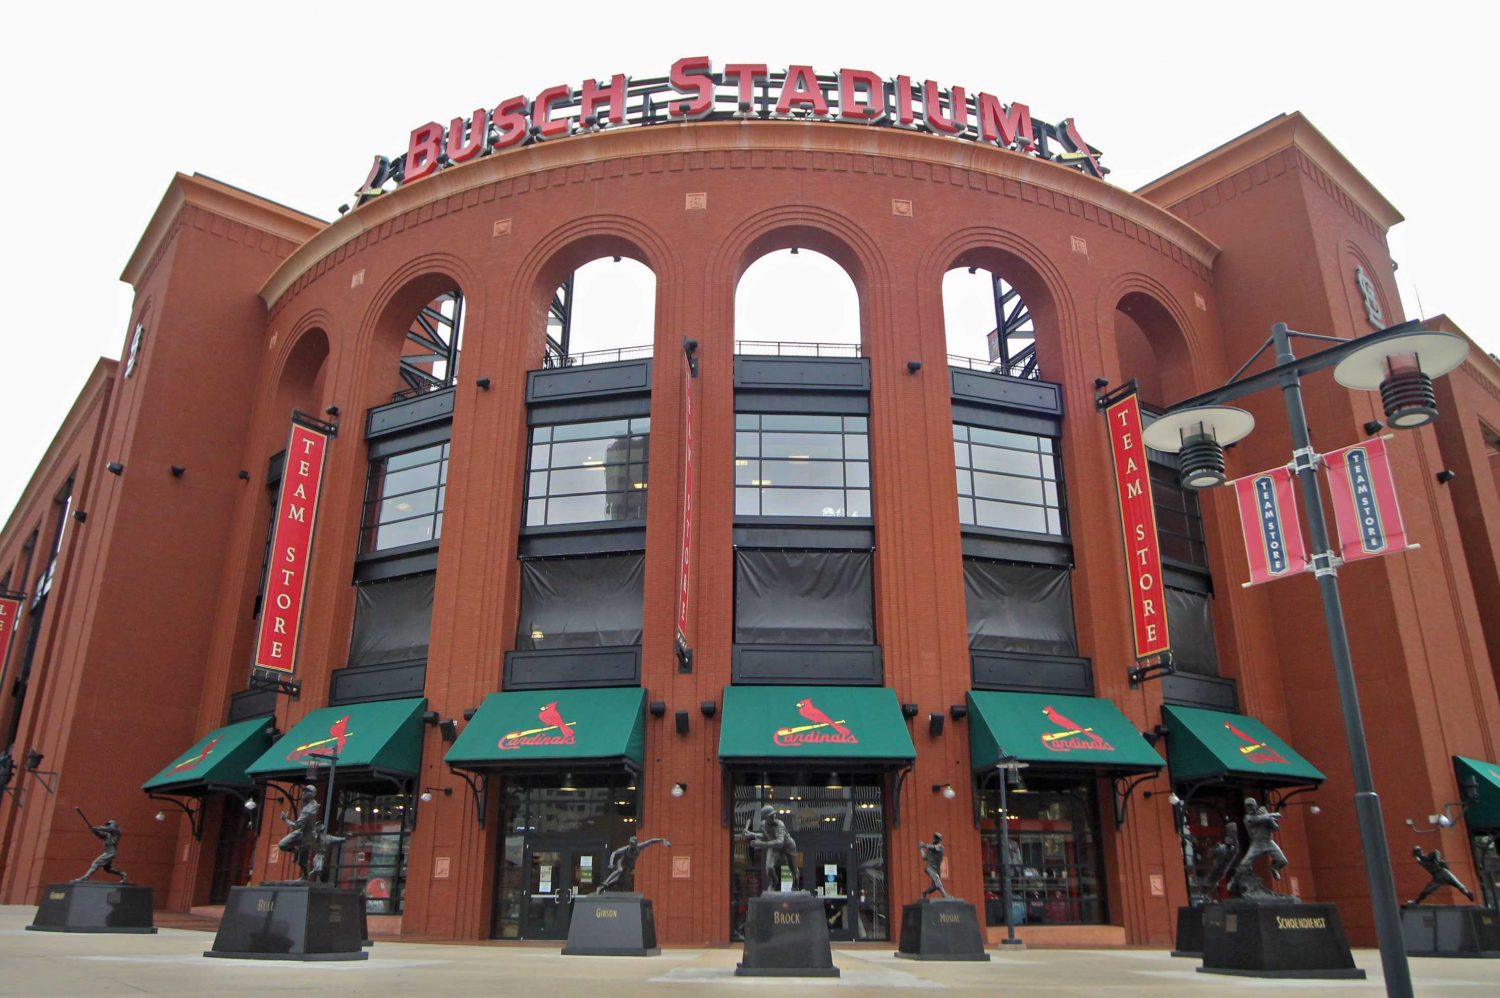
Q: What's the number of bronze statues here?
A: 9